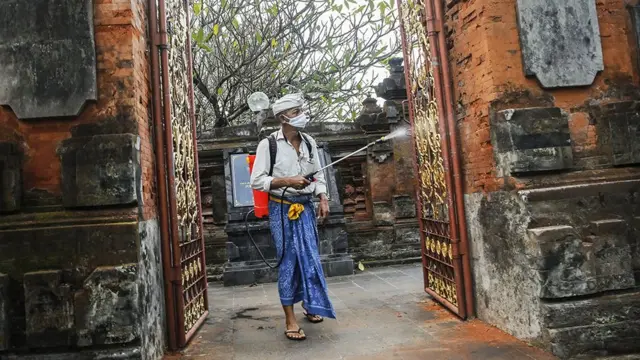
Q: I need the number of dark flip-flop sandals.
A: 2